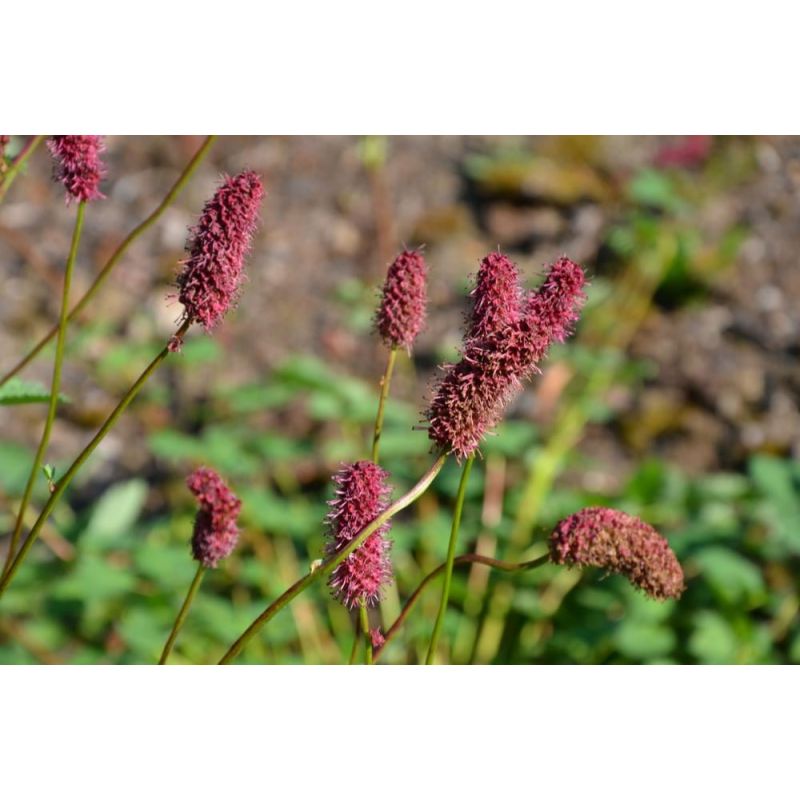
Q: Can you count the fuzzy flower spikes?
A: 8